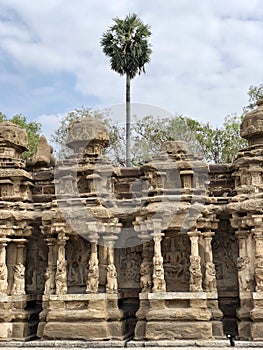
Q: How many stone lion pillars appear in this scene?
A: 12